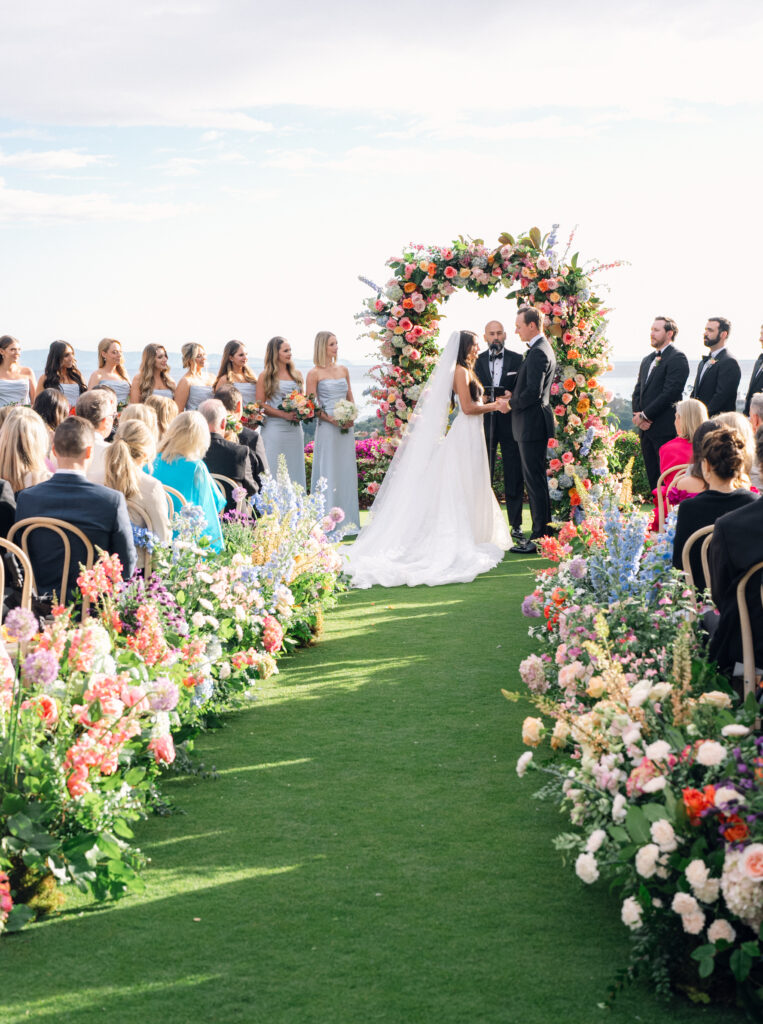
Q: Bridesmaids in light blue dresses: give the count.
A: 8